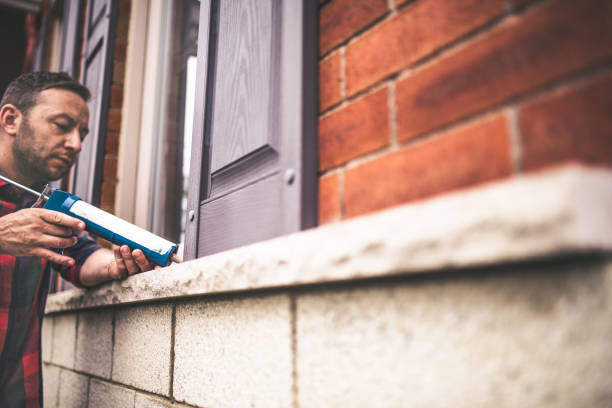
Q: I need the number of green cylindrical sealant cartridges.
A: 0